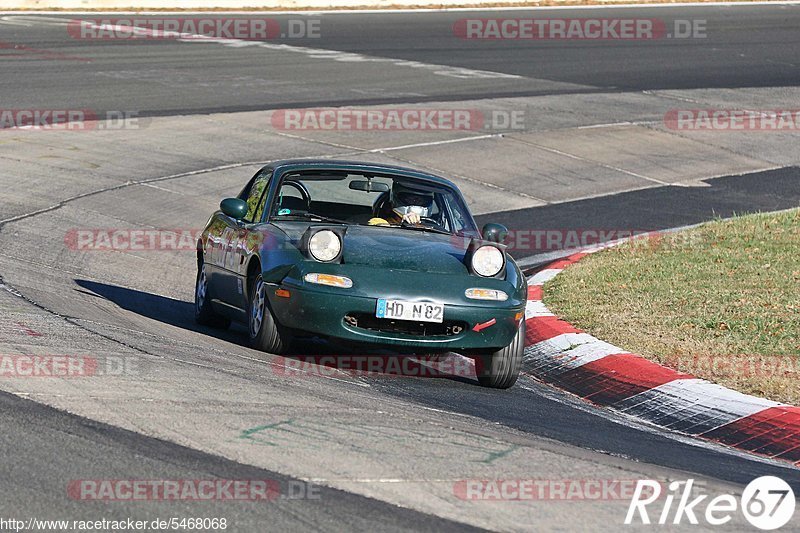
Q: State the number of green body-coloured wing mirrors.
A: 2